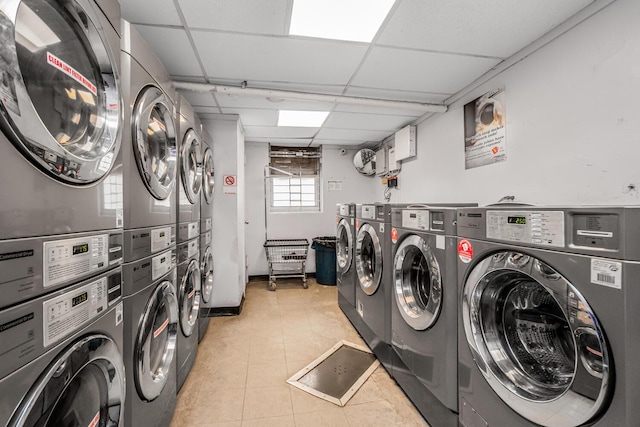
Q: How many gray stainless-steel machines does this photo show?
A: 12